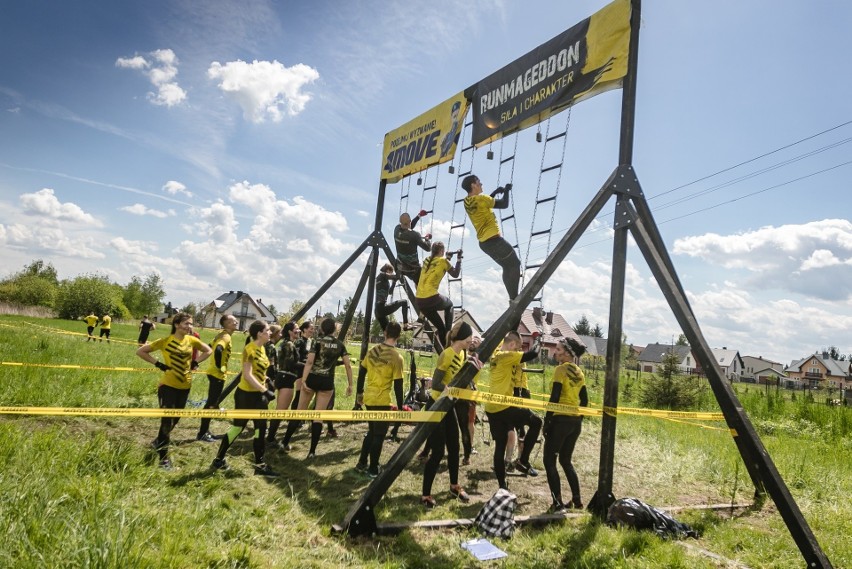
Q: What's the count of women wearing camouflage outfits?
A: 4